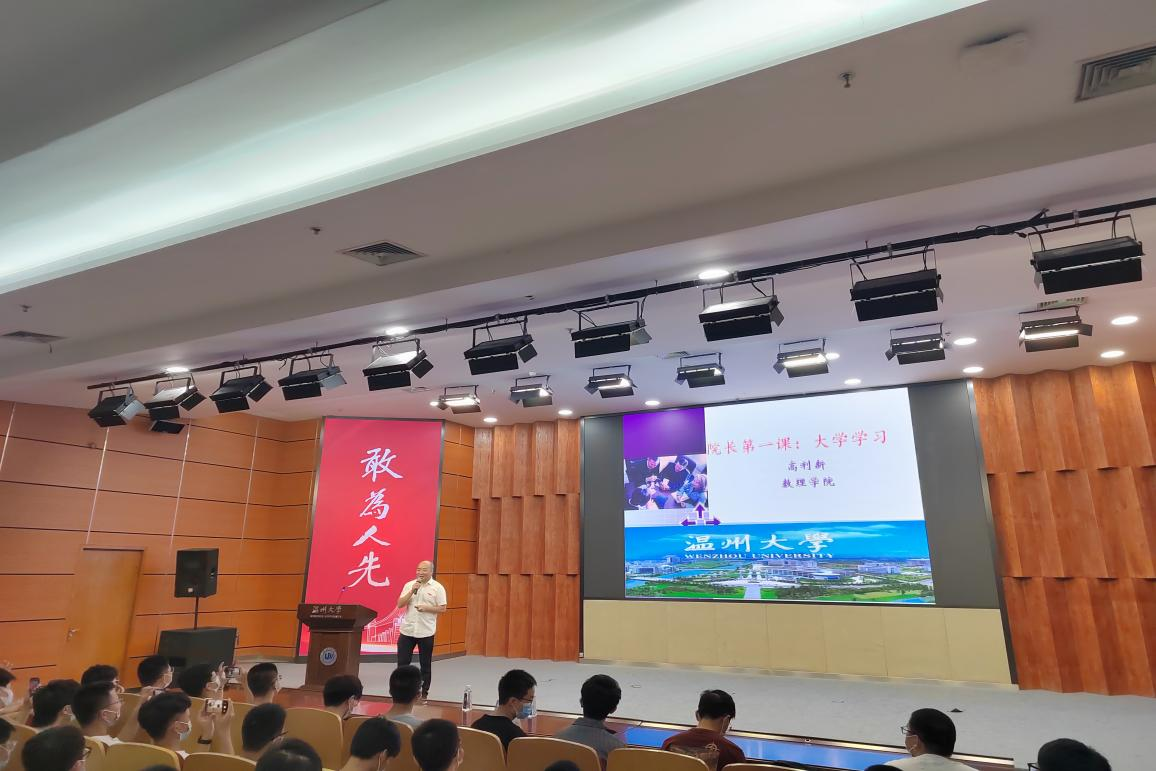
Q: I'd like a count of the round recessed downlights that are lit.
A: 13